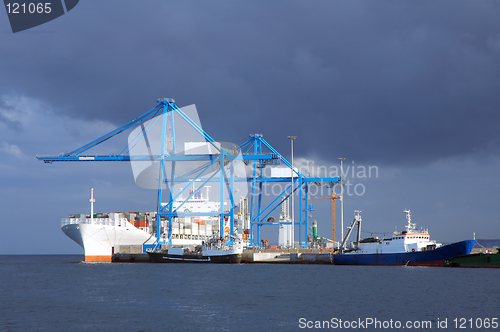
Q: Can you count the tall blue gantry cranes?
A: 2